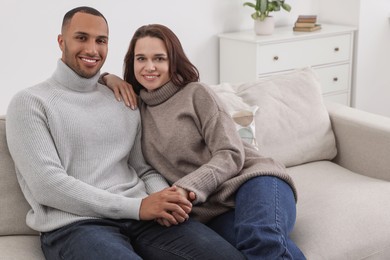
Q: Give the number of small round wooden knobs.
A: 3